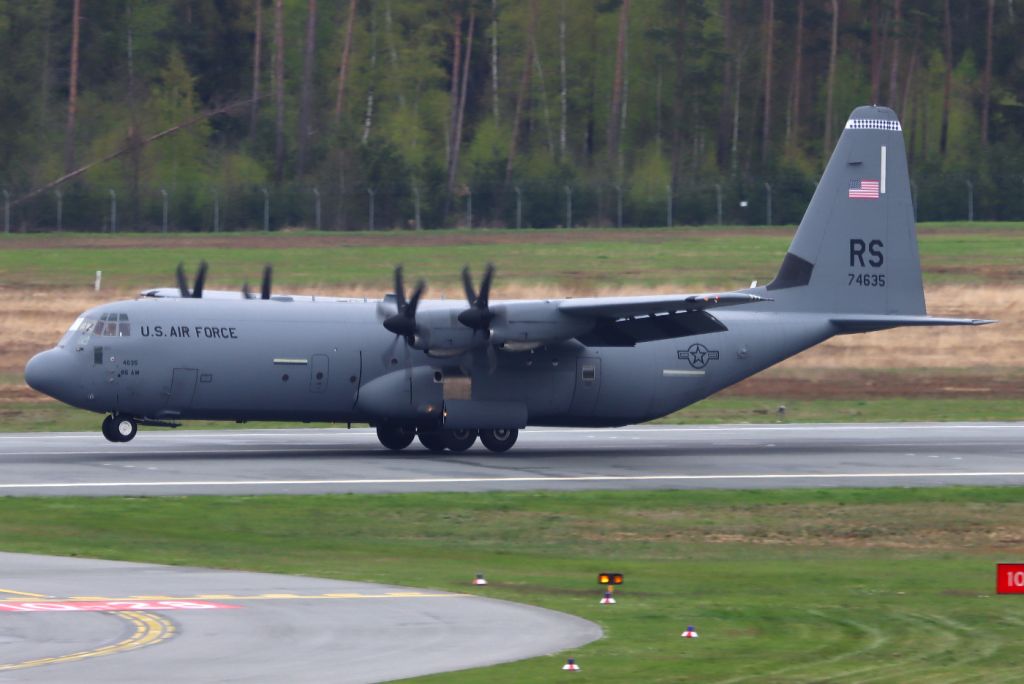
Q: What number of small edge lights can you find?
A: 4